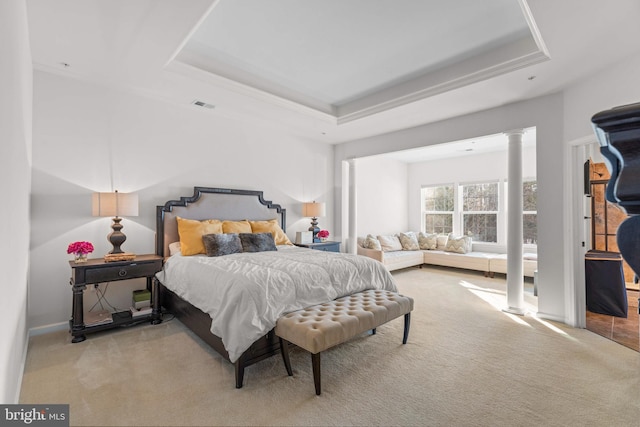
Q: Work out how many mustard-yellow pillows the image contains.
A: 3